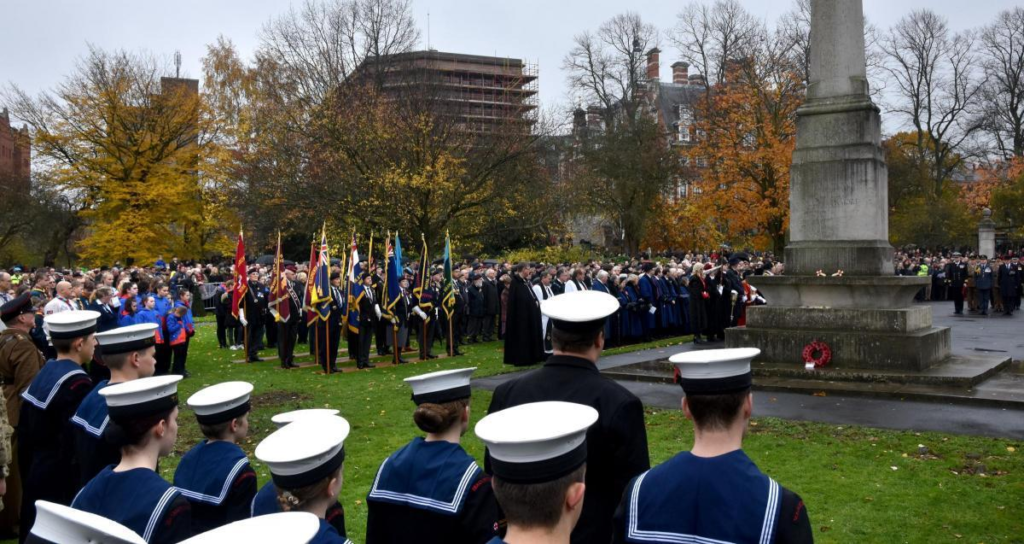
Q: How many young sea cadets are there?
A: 11